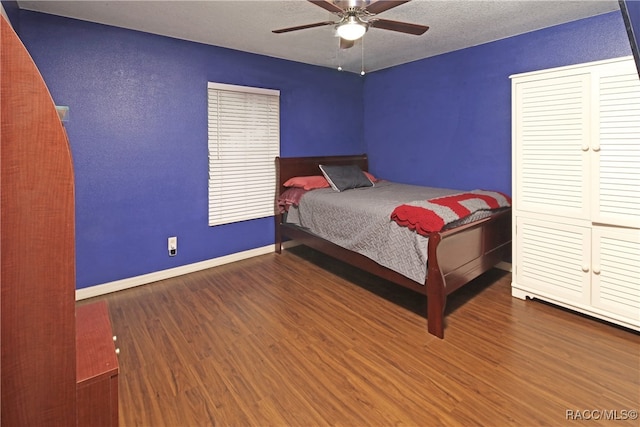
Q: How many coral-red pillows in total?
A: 2